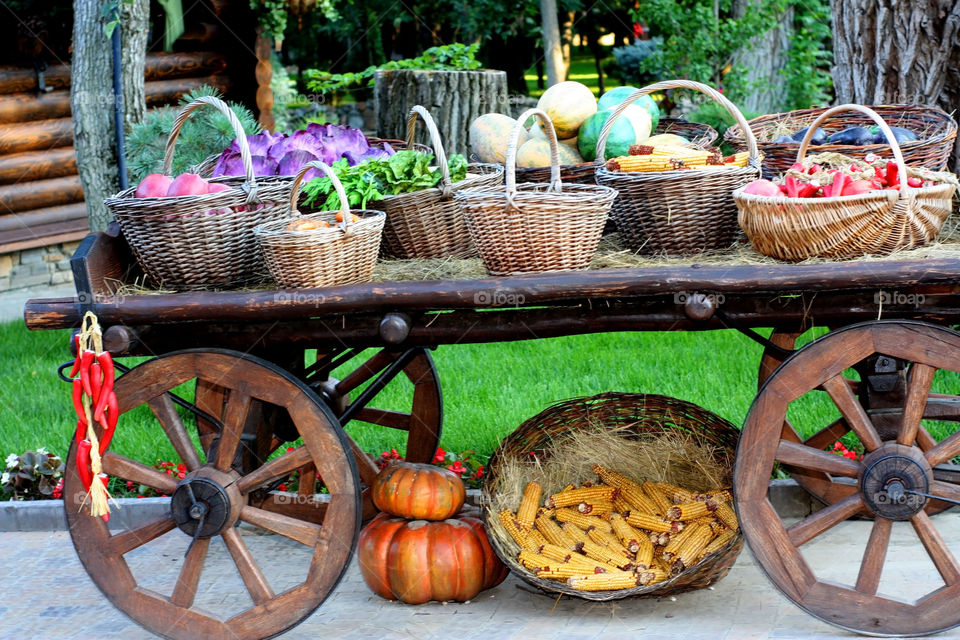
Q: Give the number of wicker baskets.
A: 10